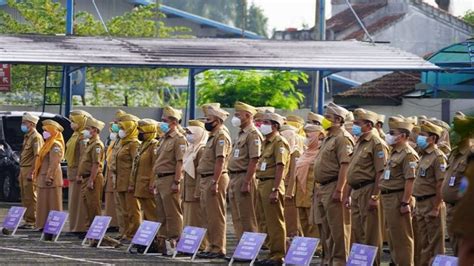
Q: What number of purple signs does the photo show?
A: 9